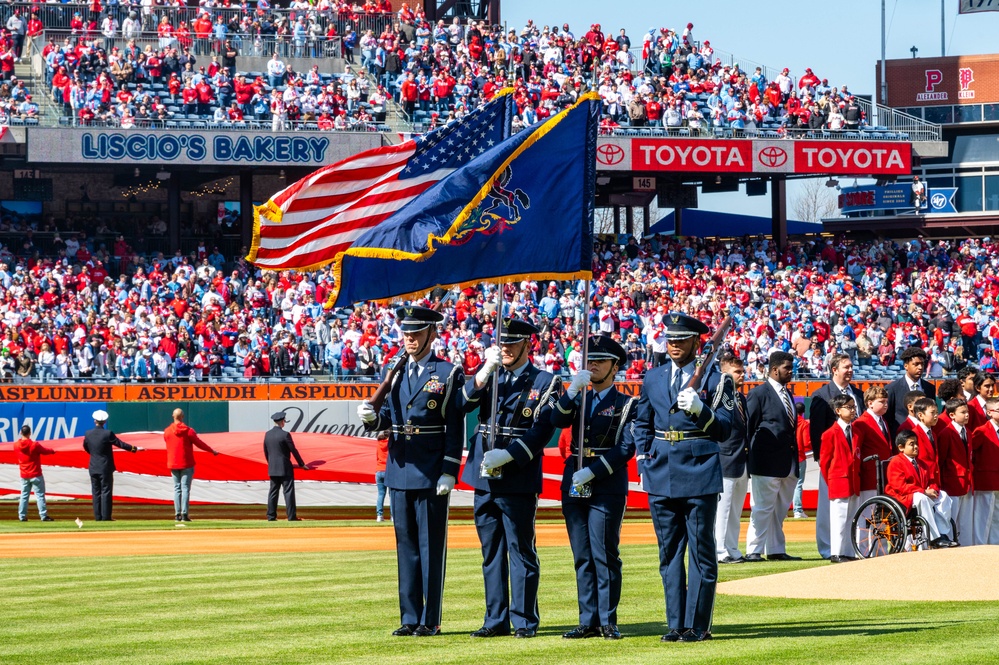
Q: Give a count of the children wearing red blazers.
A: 9